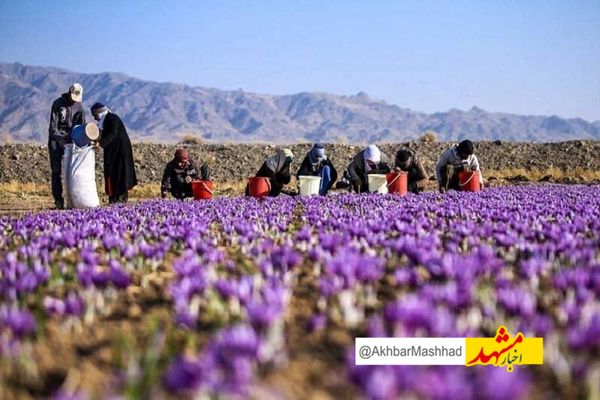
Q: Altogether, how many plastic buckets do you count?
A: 7